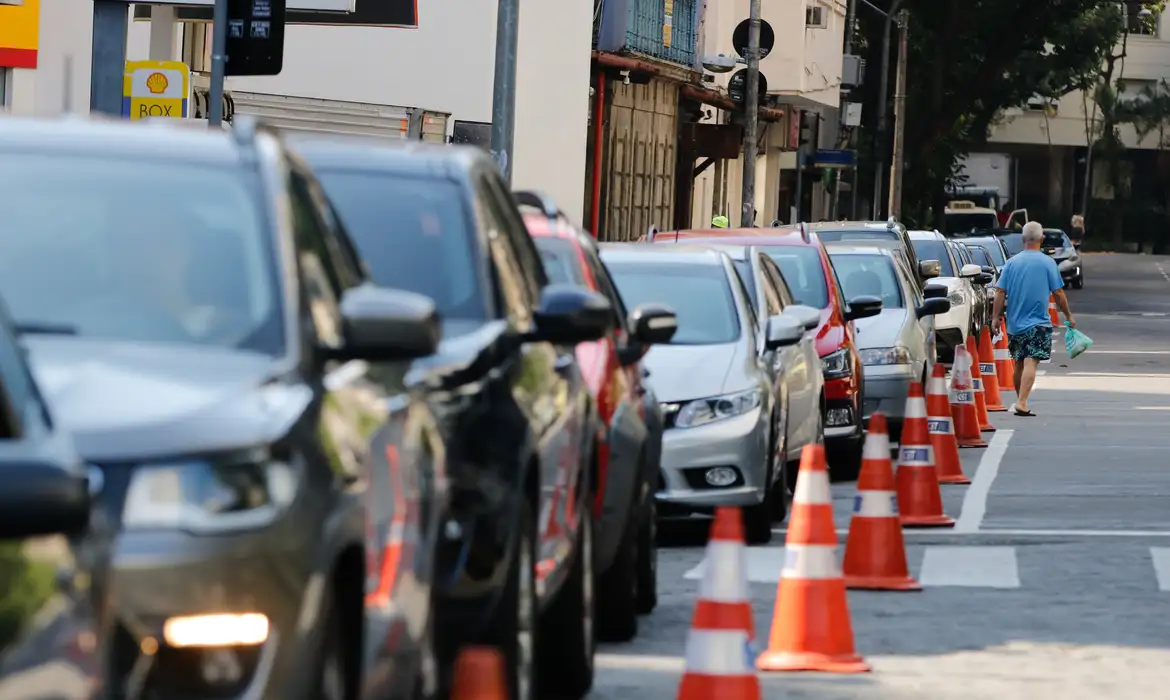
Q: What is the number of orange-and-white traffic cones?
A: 11